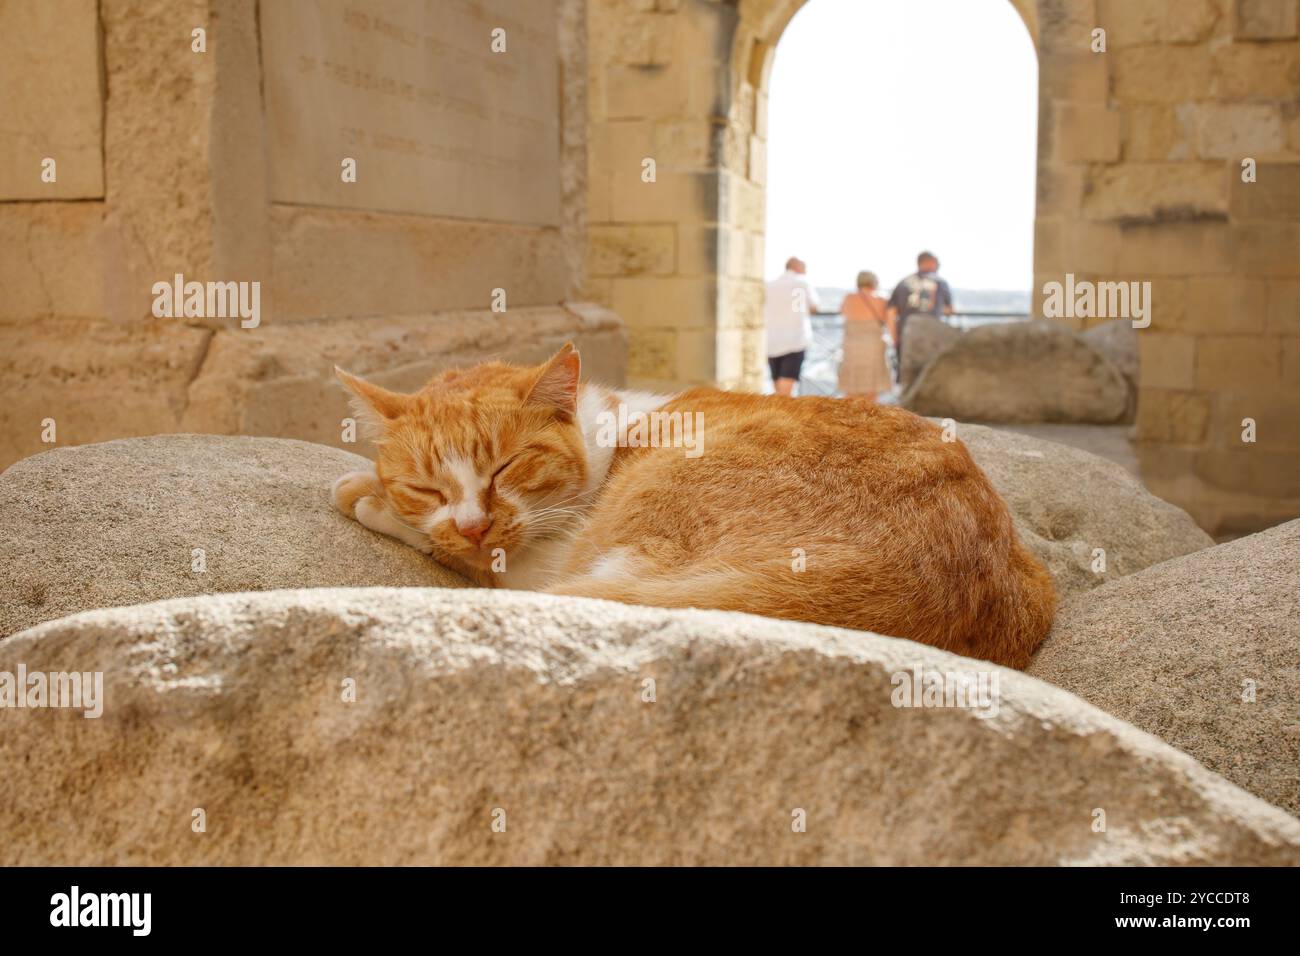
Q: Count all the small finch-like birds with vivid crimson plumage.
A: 0